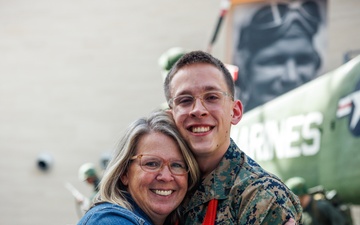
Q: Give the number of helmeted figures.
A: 2